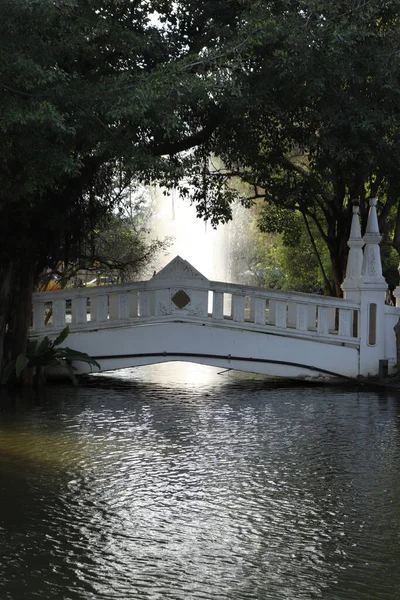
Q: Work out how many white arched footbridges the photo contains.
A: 1